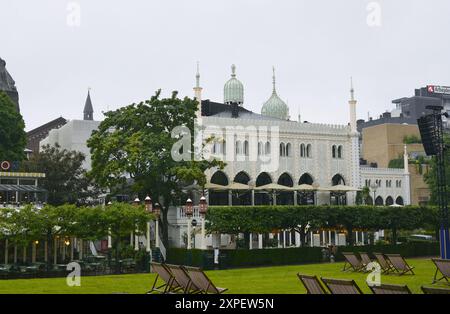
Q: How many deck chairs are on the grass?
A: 12